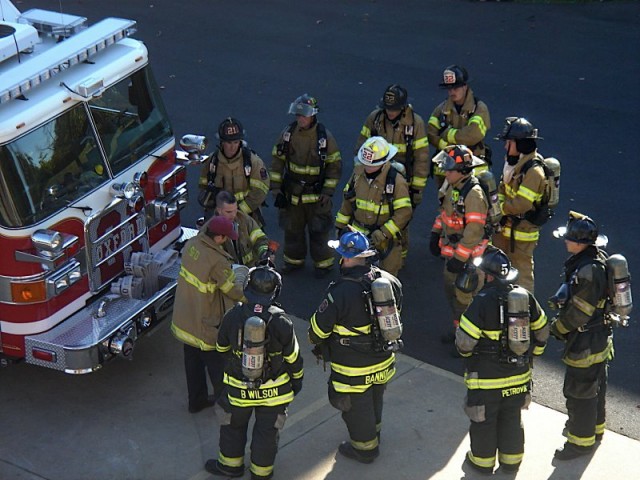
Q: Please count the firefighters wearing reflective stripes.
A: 13